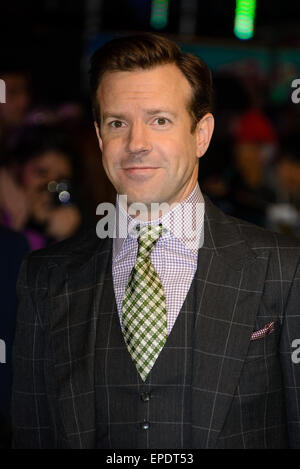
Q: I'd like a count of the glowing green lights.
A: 2